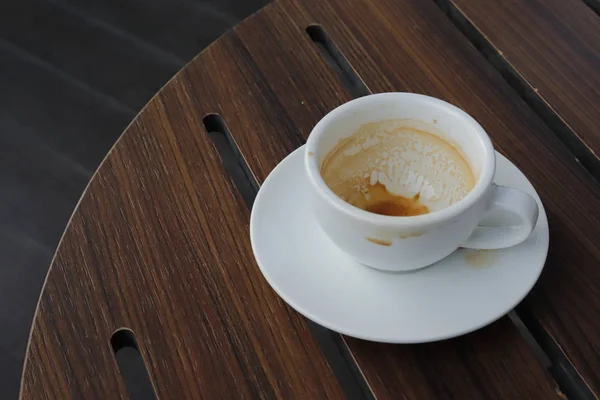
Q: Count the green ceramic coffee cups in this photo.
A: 0